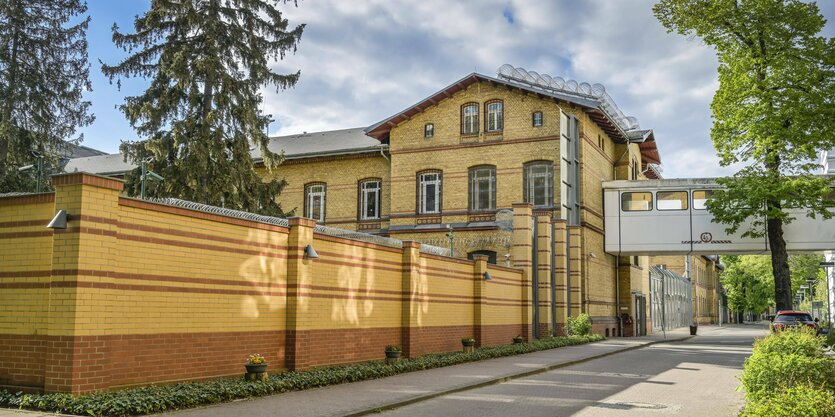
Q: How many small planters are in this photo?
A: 4